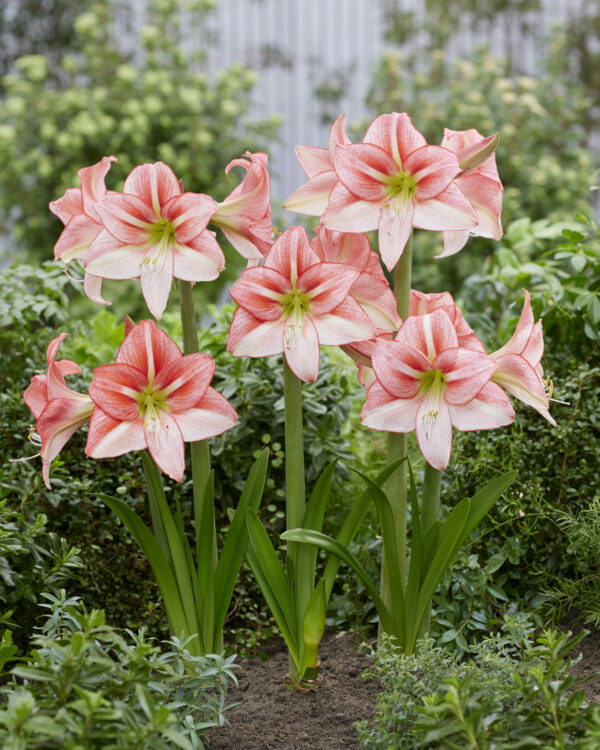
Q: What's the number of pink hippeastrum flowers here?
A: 13